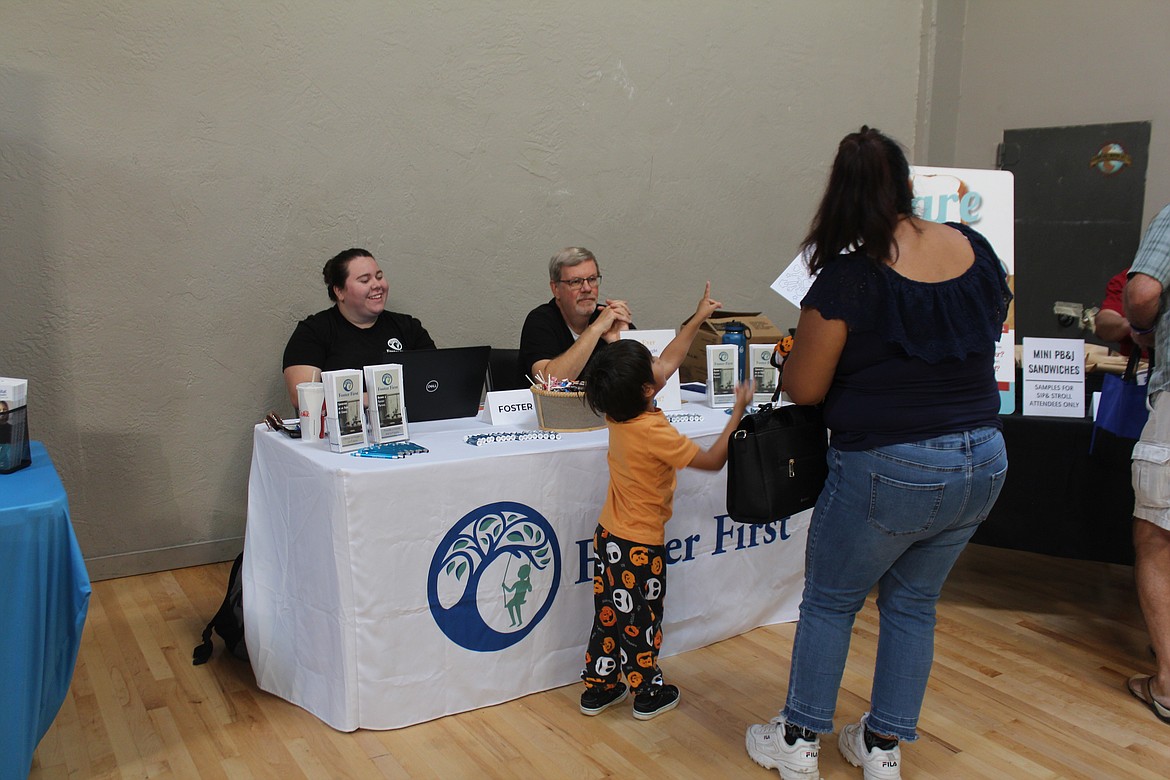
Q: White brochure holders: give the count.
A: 4